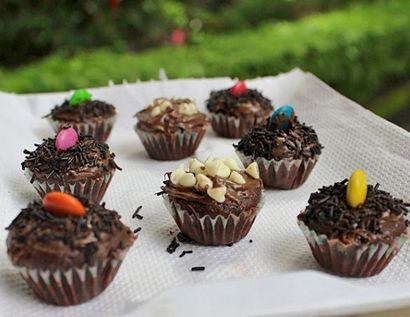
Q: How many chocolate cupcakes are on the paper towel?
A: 8